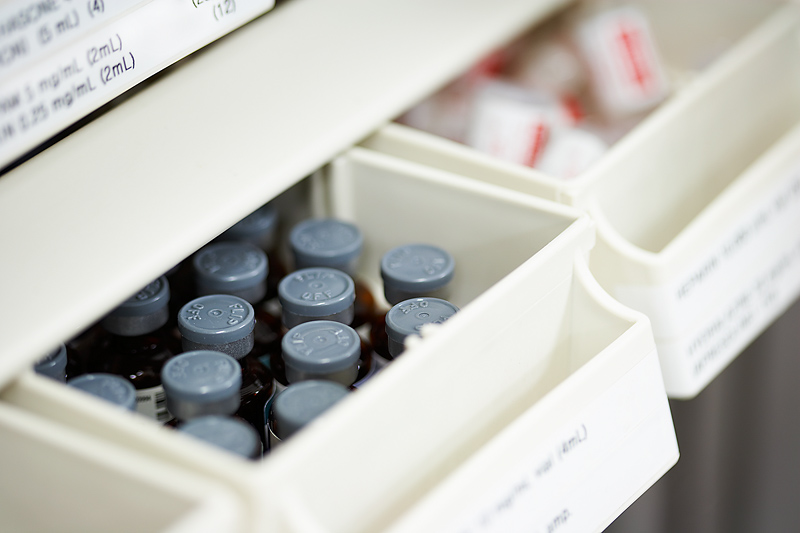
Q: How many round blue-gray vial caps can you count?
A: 14